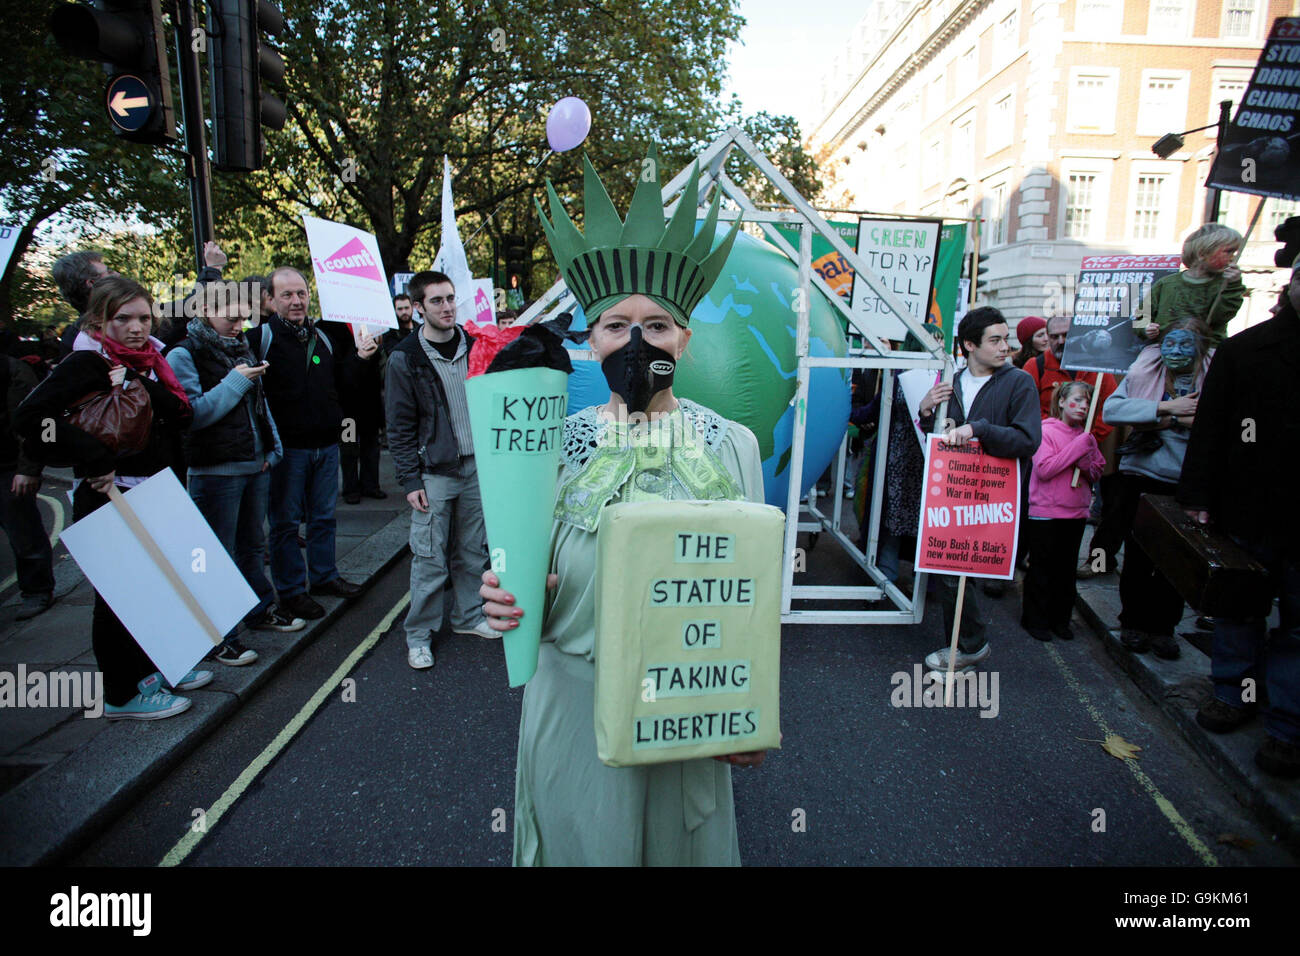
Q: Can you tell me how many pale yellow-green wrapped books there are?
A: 1